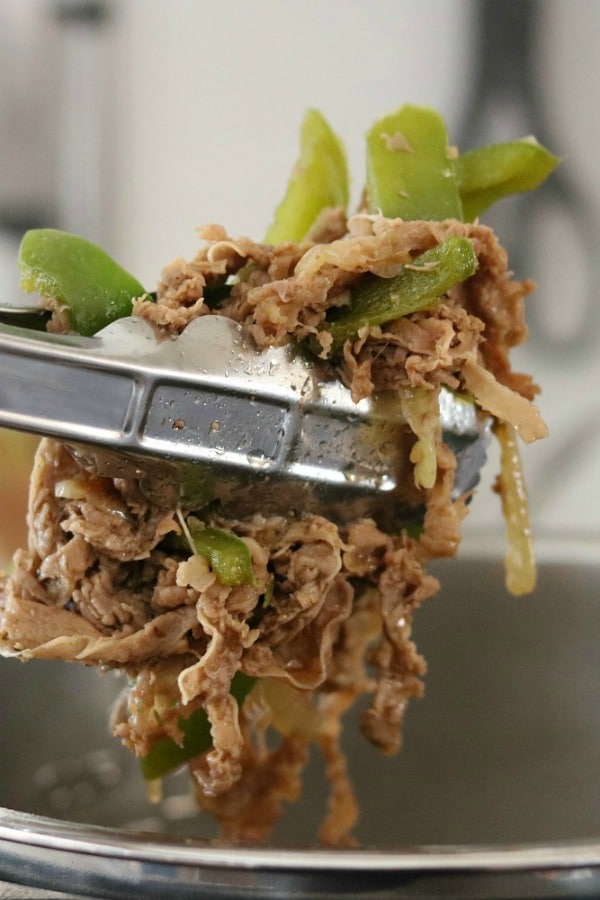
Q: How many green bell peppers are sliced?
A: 7